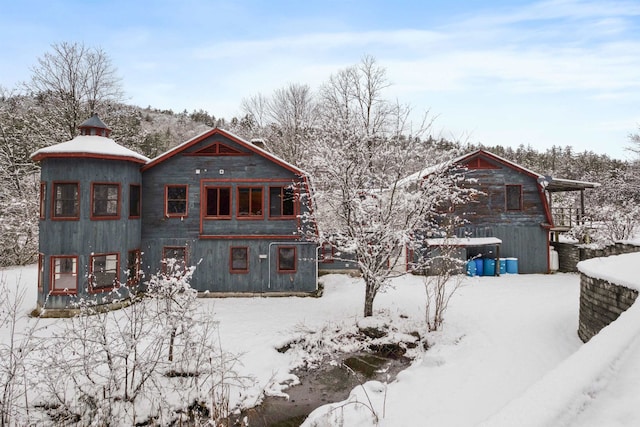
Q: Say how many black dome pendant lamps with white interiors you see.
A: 0